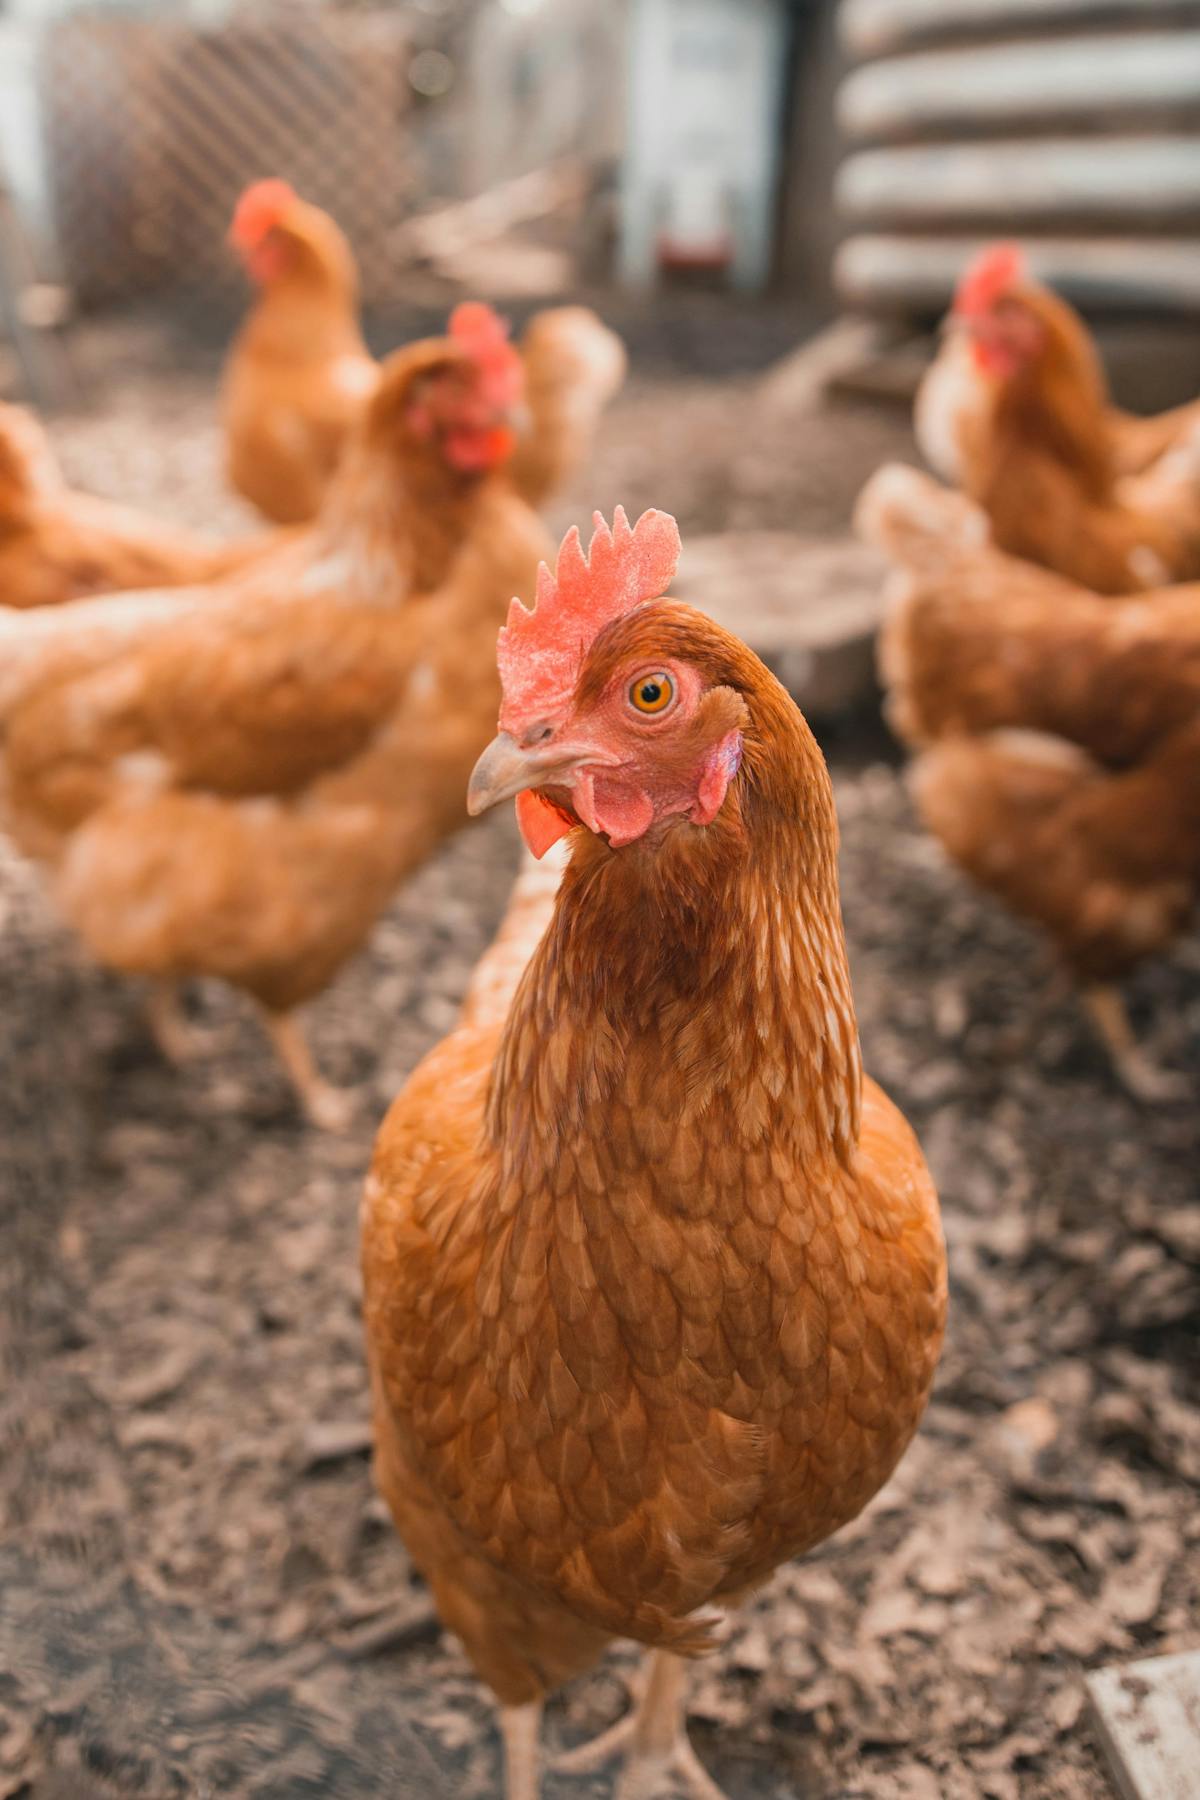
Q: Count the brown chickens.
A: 6